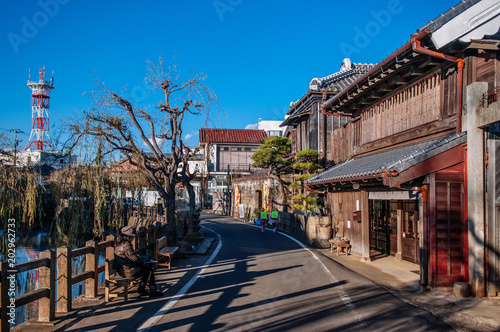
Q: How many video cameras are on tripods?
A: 0